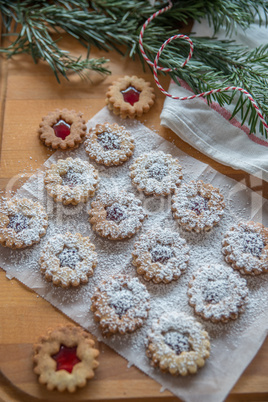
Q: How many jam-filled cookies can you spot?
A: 15